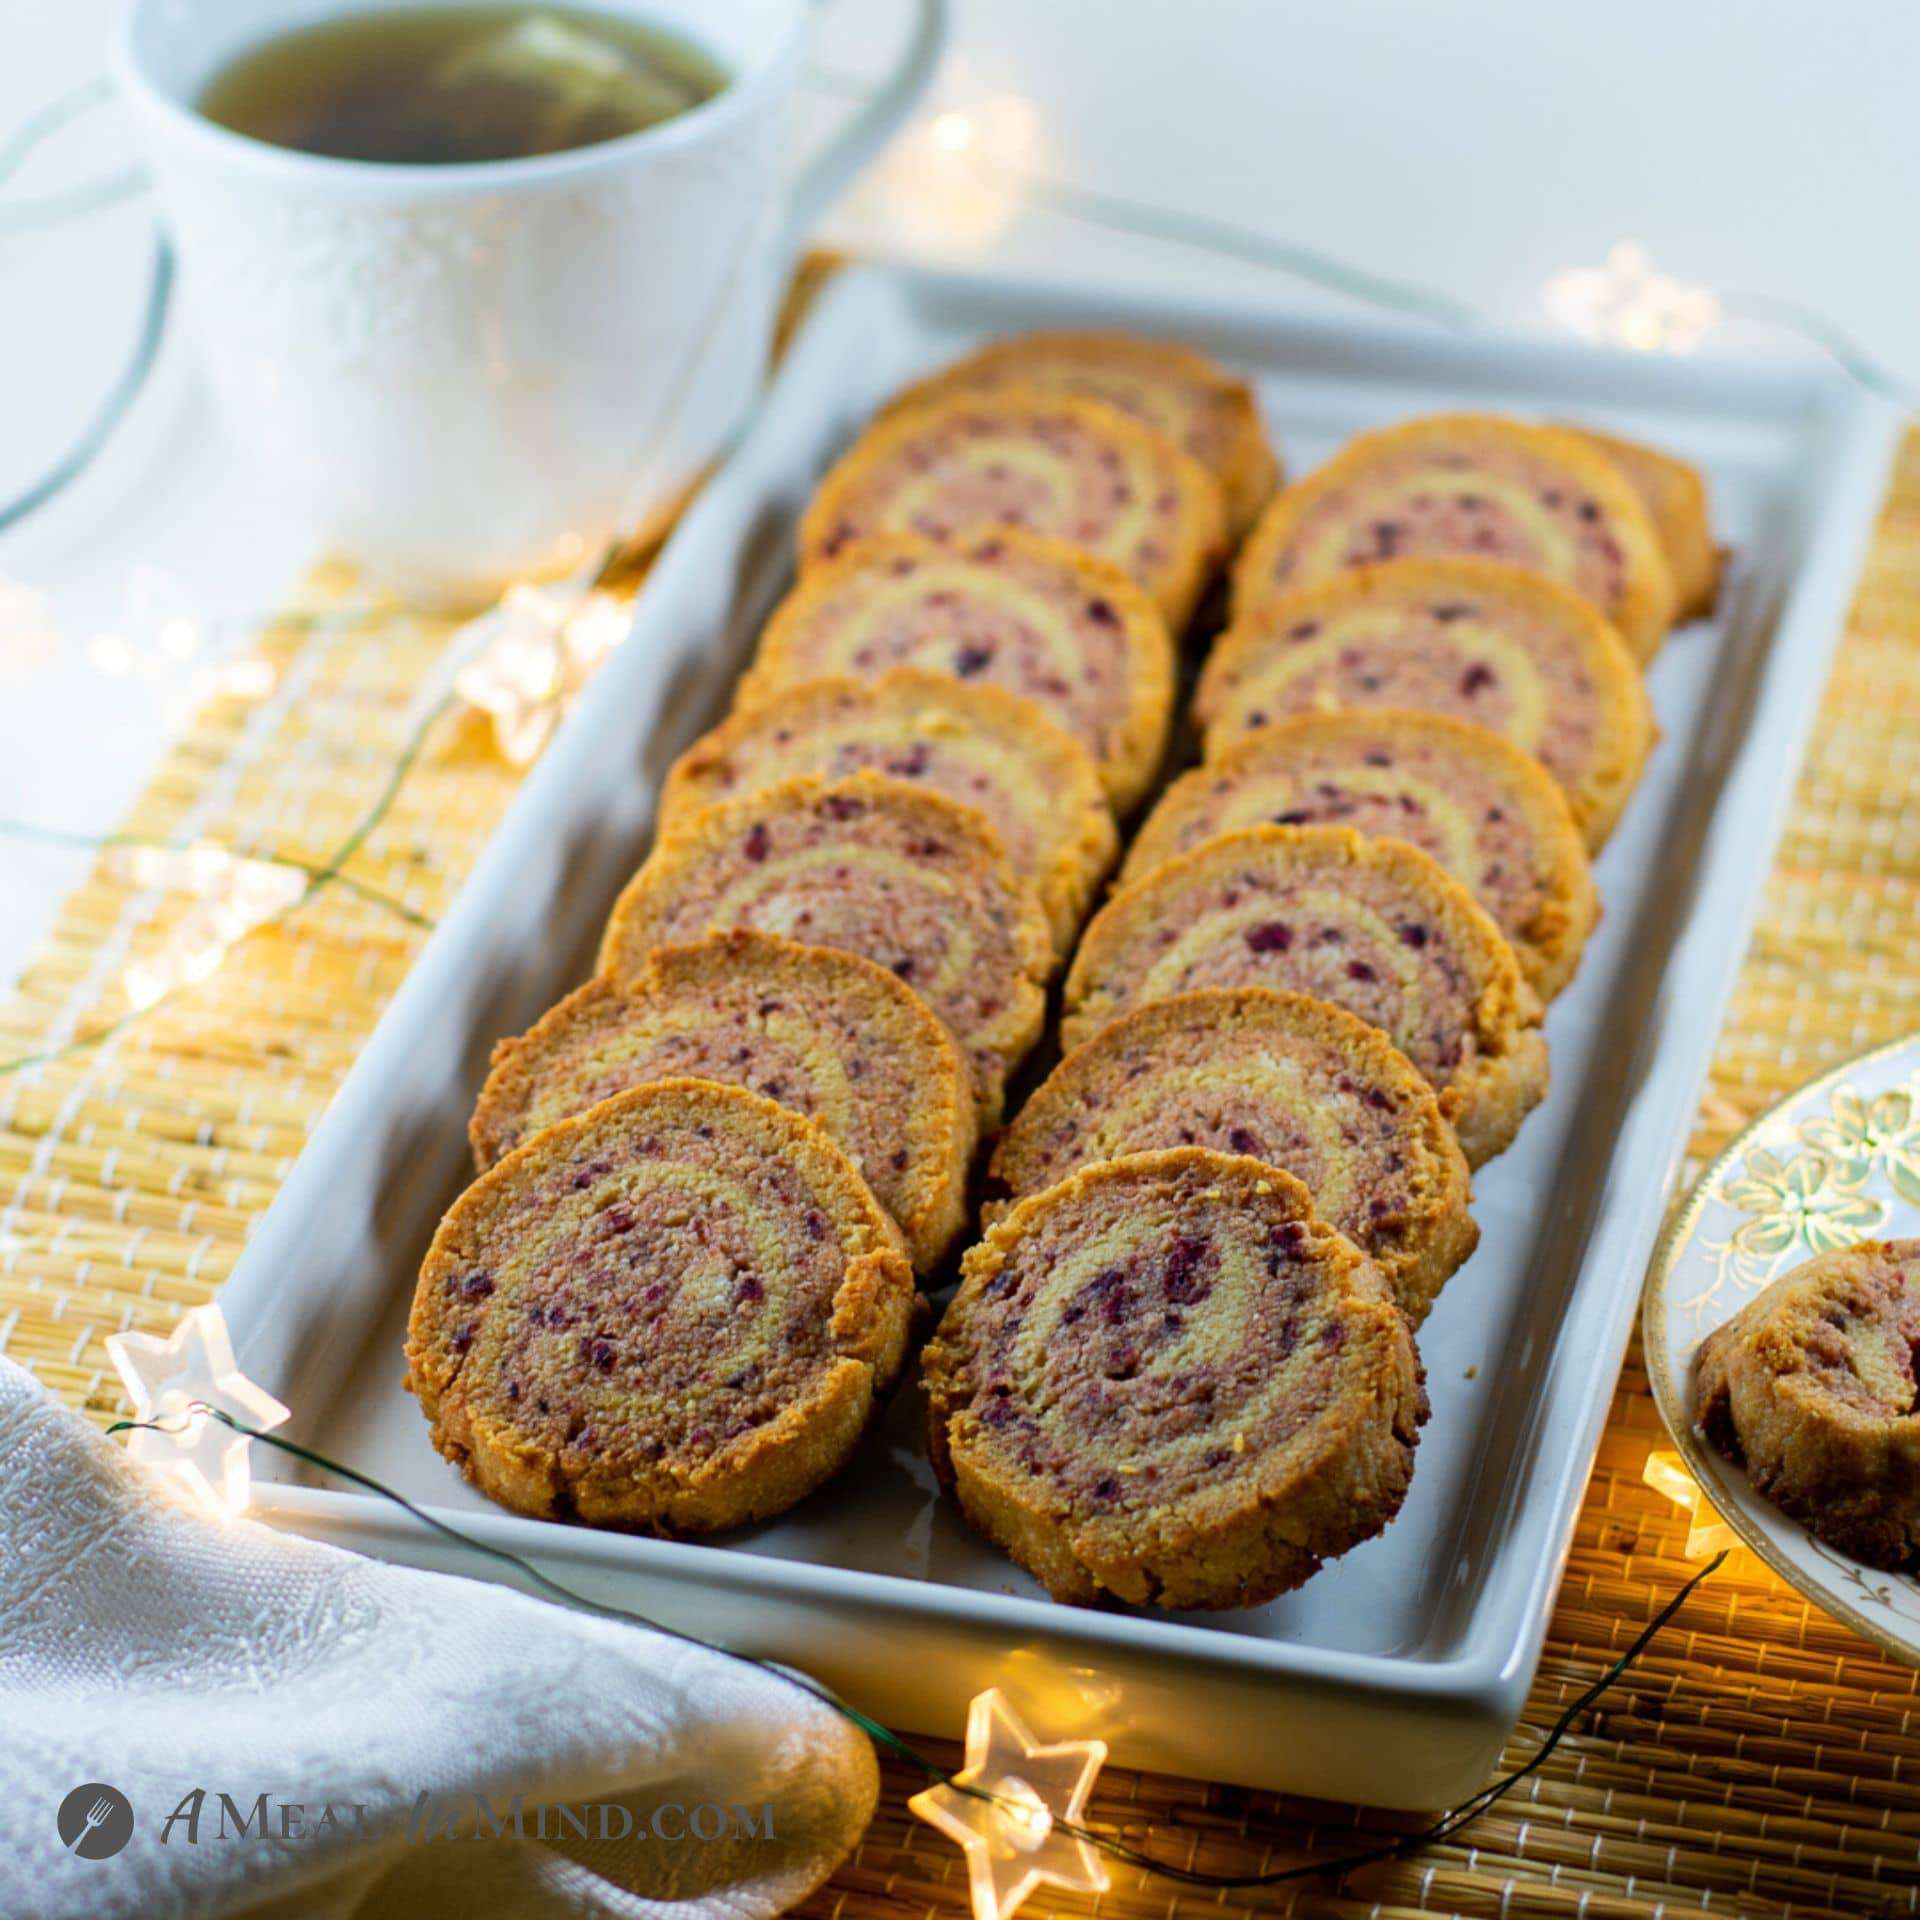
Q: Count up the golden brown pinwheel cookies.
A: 15